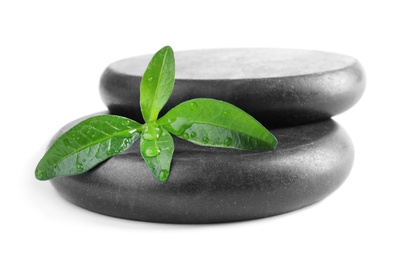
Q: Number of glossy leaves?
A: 4